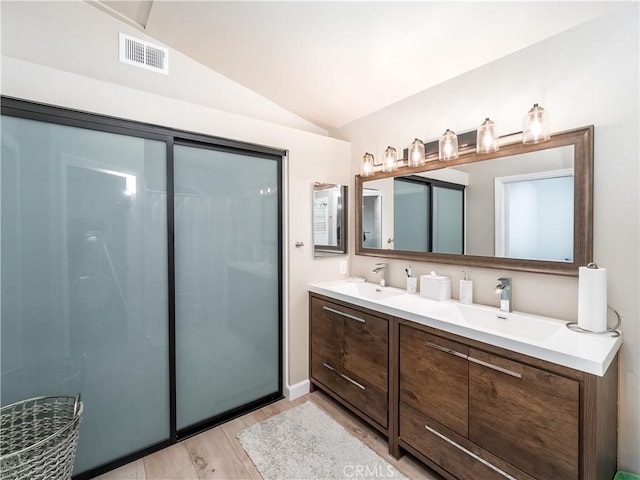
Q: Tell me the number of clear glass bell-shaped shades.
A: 6